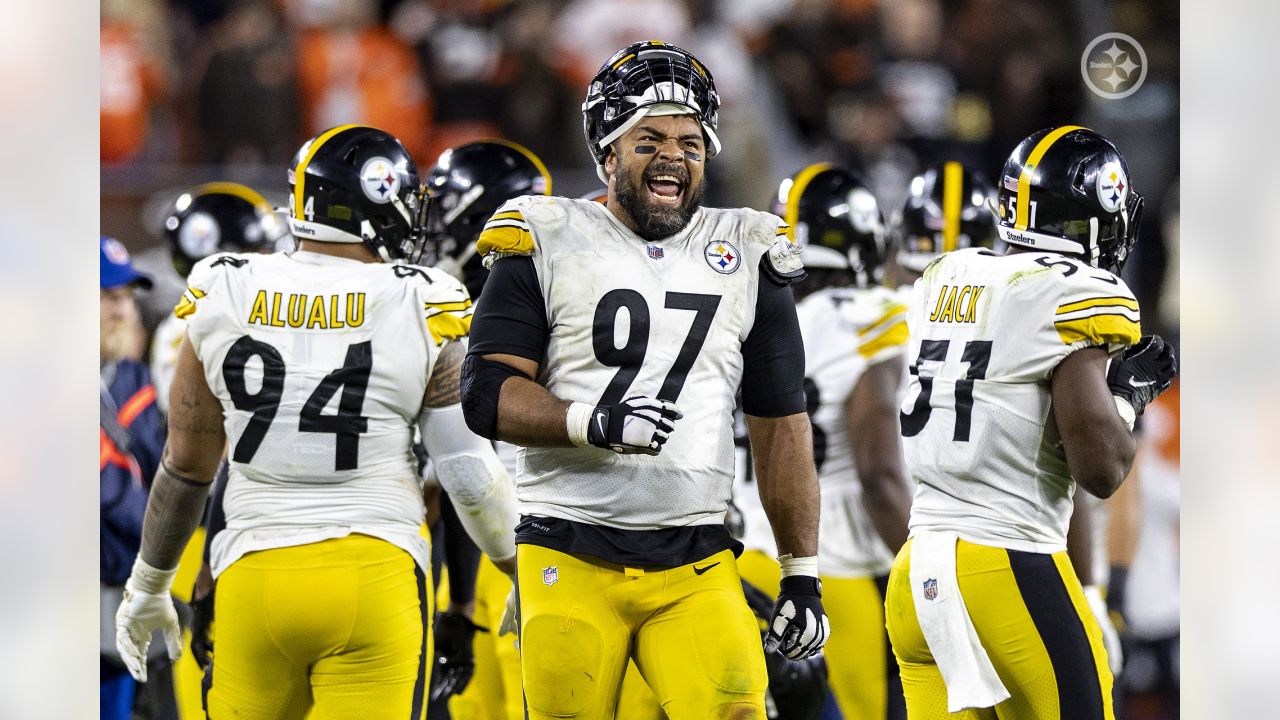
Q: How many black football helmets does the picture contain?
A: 7